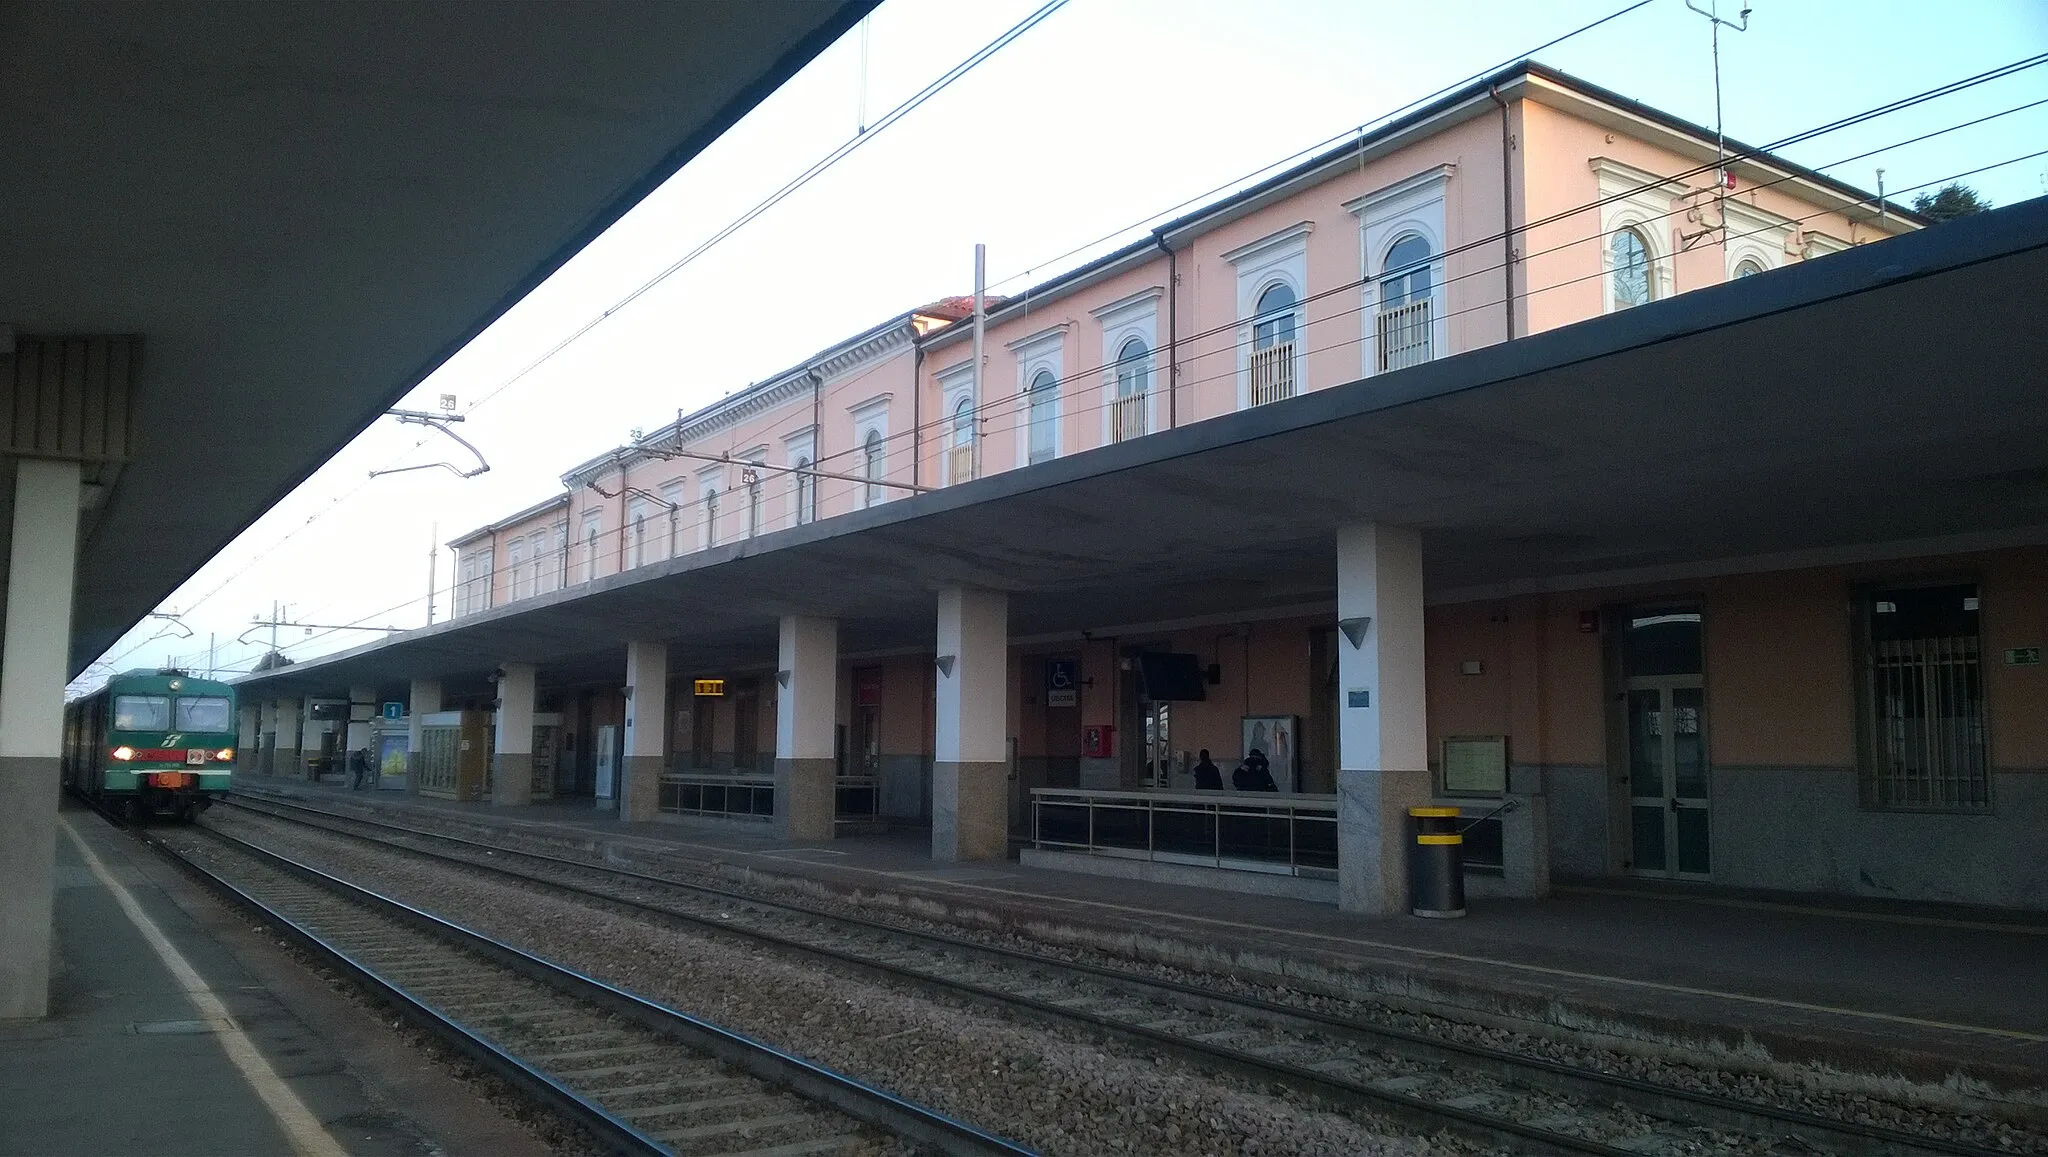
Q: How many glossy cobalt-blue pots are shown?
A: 0